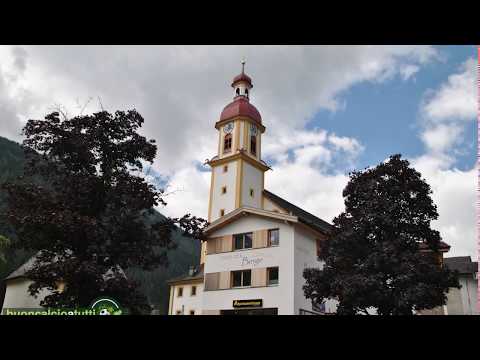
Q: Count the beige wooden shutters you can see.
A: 4